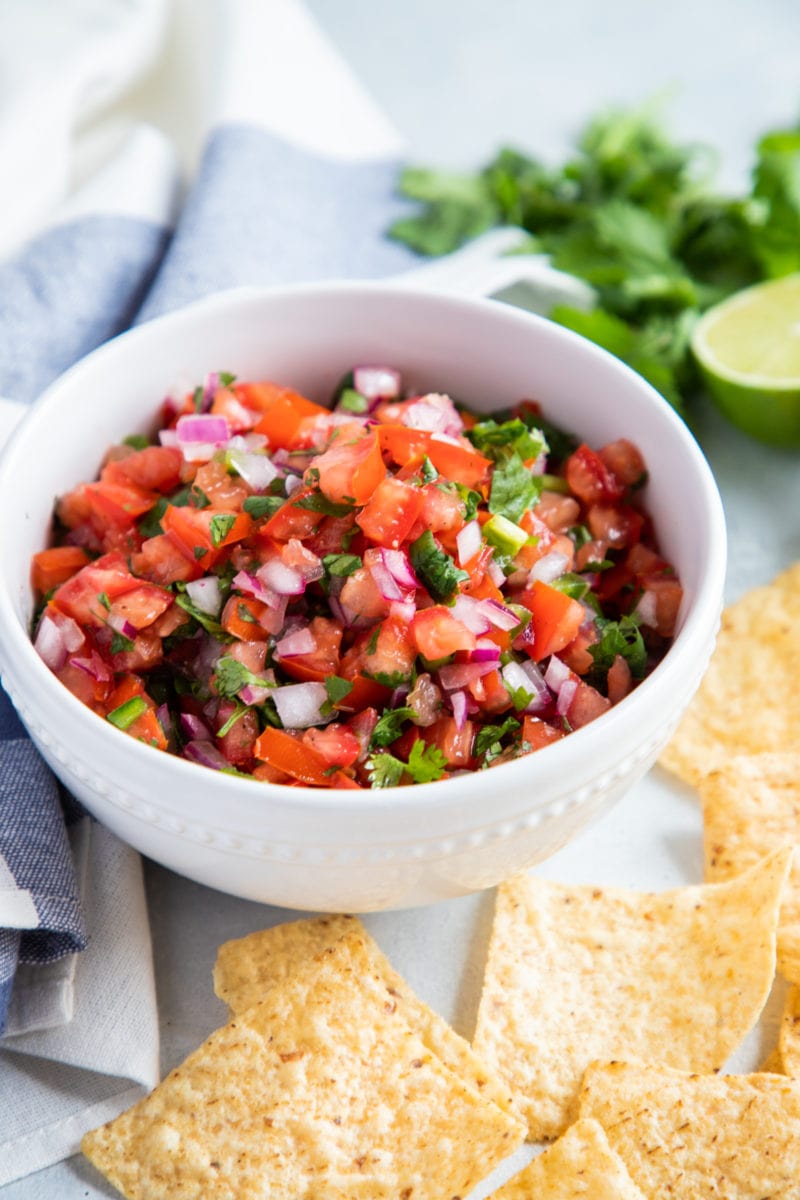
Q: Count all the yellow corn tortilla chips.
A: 8